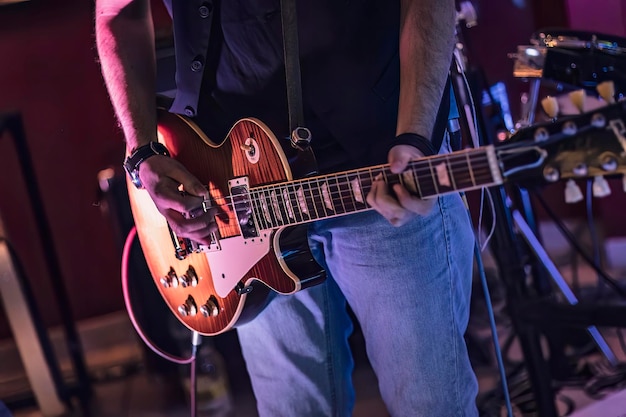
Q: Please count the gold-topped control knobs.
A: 4